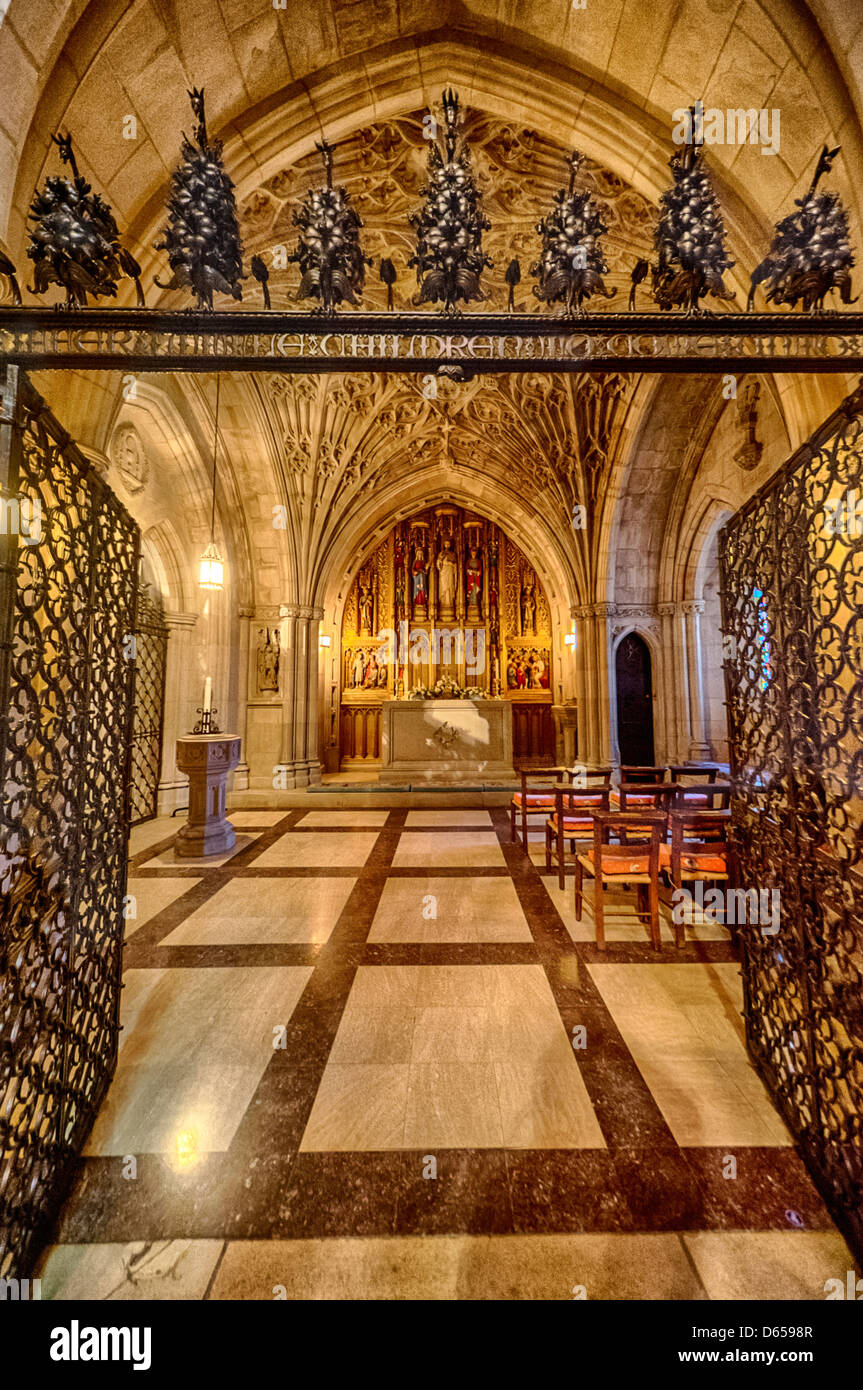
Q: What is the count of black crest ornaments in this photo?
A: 7